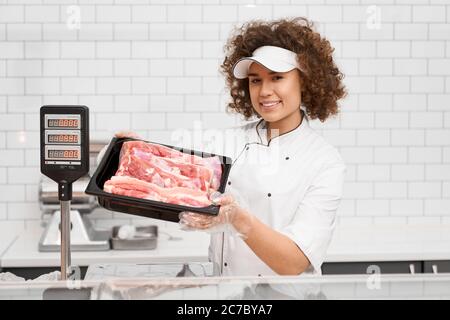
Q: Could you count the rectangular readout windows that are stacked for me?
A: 3